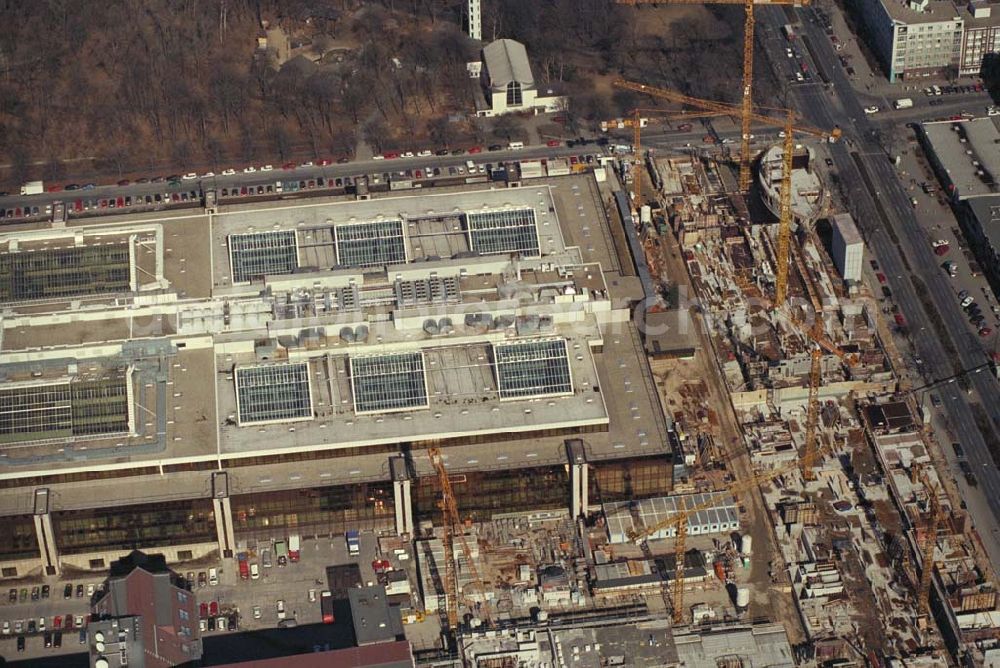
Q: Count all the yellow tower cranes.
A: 7